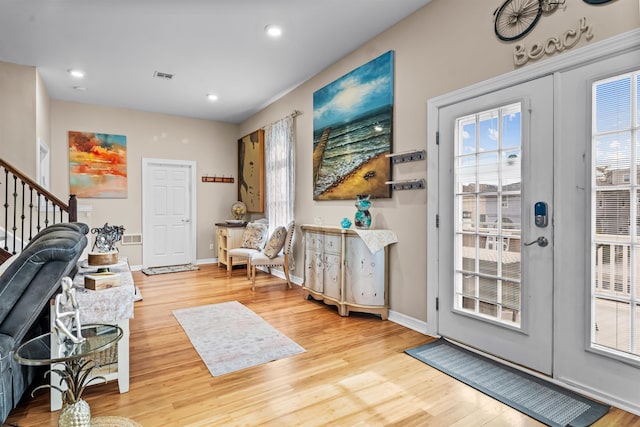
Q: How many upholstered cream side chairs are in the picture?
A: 2